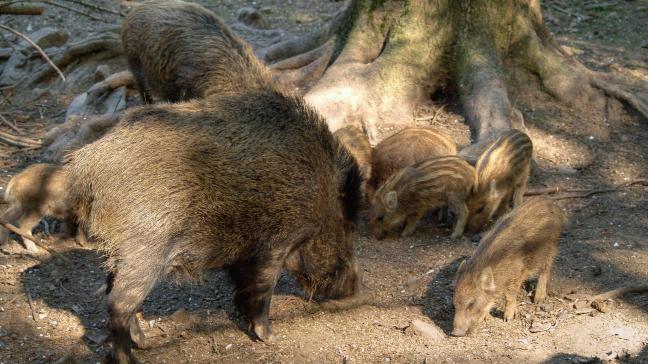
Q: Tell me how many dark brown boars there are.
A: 2